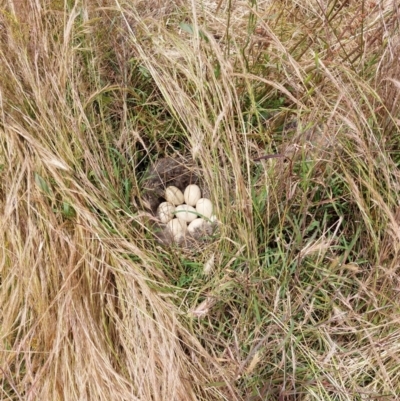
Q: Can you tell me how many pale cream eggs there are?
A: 7